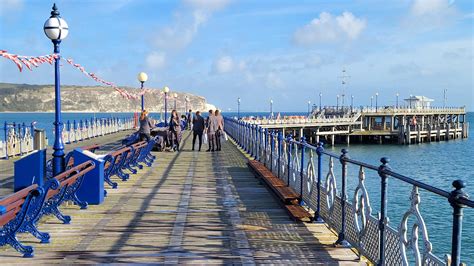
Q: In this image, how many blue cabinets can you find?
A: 2